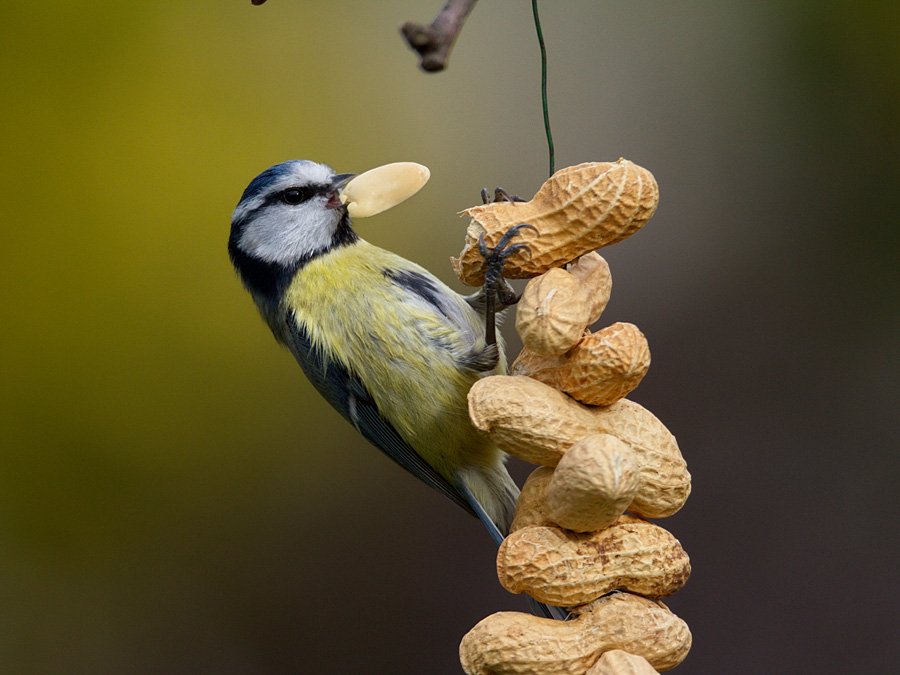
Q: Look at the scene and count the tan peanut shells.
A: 8